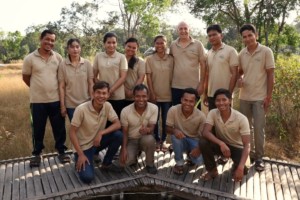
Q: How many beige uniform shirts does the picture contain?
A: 12